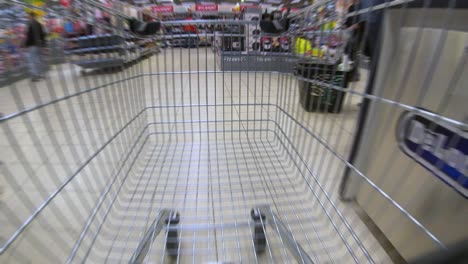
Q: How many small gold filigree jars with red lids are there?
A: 0